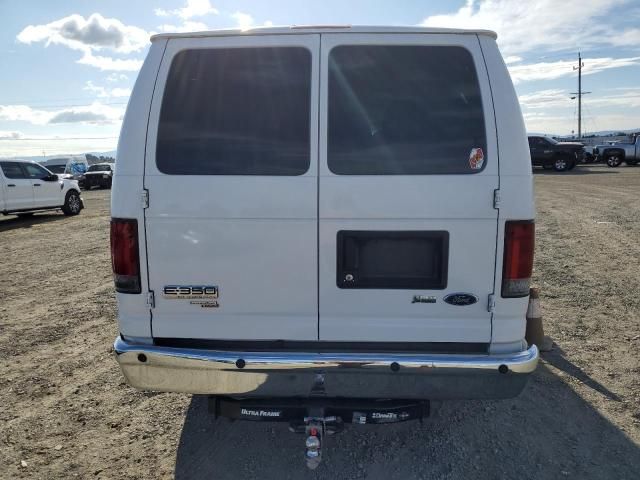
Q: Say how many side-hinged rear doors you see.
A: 2